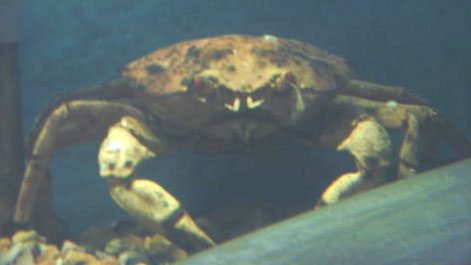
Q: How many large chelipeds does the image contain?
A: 2